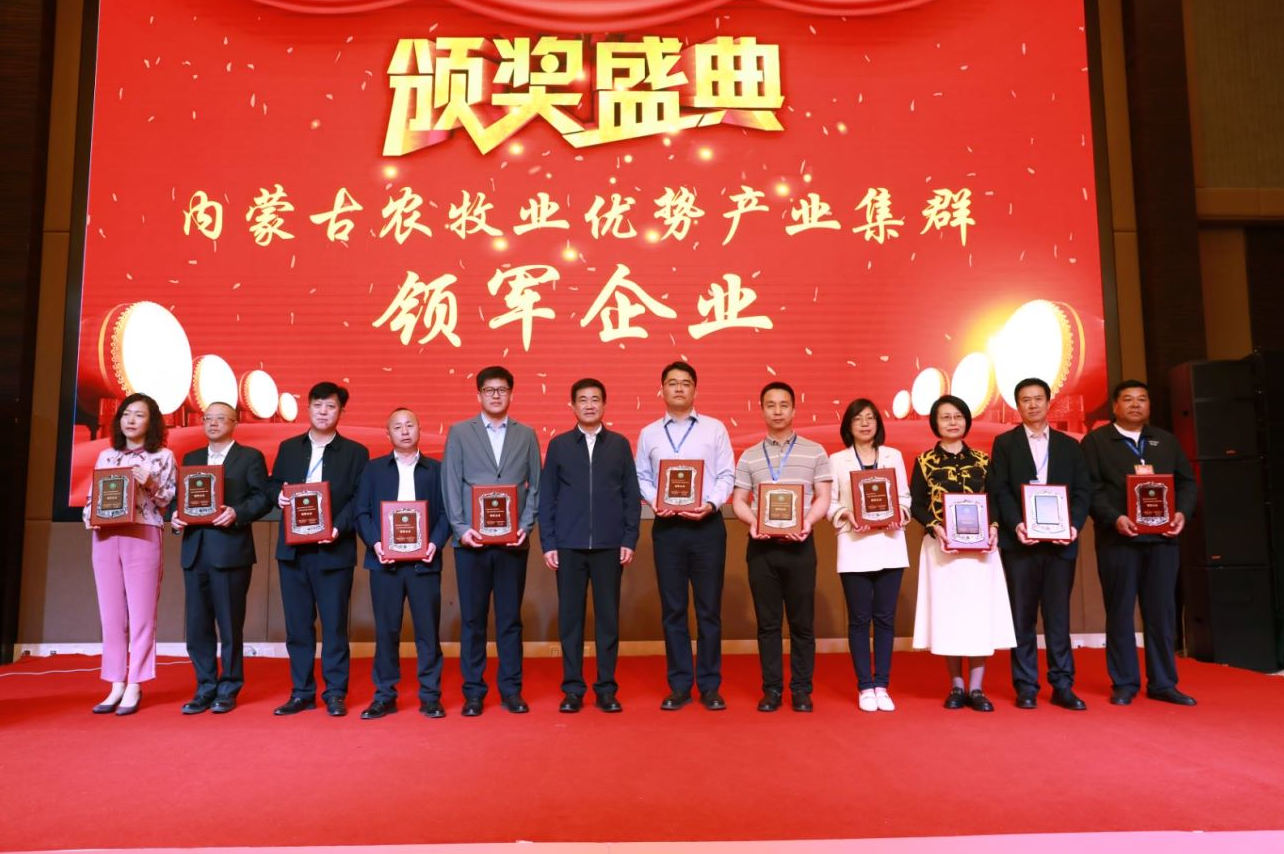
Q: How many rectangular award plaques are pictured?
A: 11